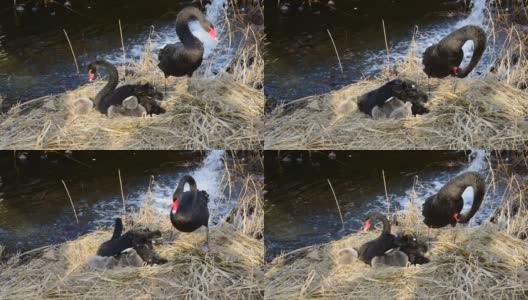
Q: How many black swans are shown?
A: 8